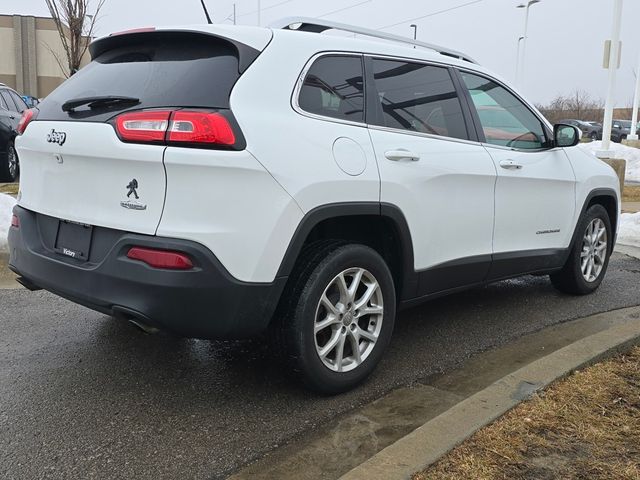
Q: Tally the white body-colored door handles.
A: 2